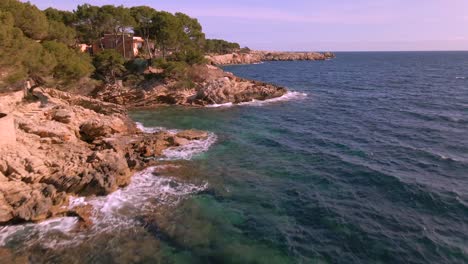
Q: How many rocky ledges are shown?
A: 3